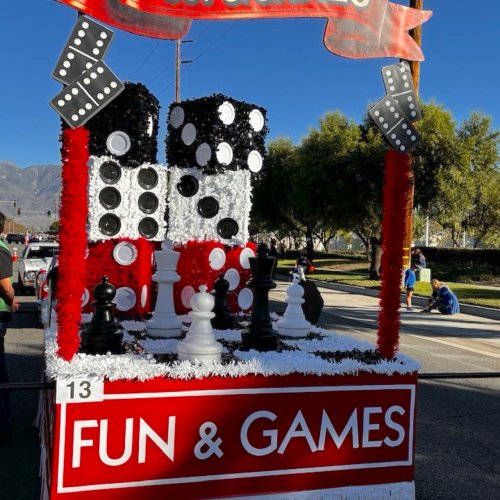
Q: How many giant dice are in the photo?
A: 6